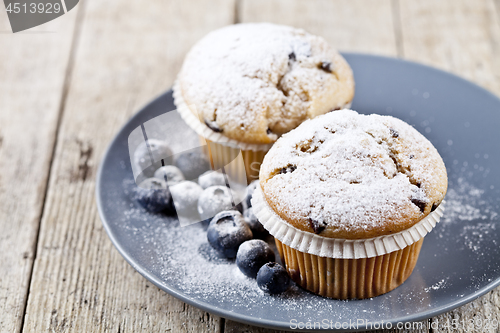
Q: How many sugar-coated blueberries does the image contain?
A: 12